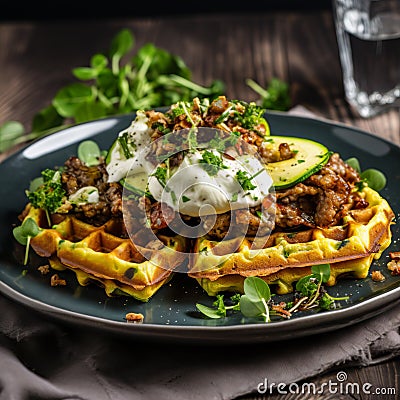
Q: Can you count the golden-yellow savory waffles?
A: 2